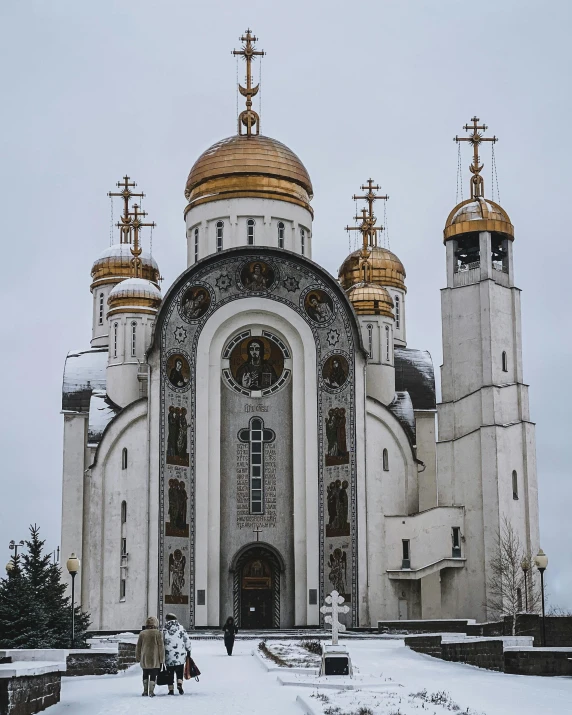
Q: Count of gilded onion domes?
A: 6